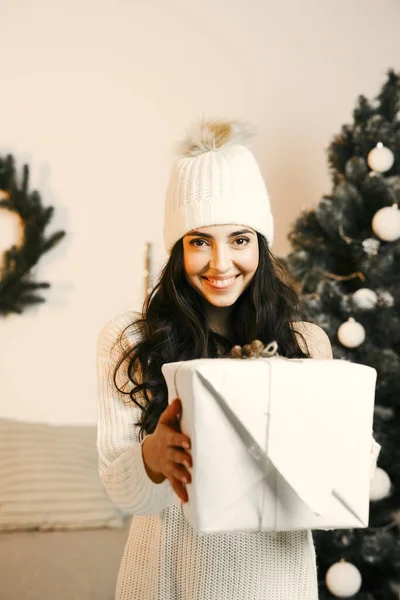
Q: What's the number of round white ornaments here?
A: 6